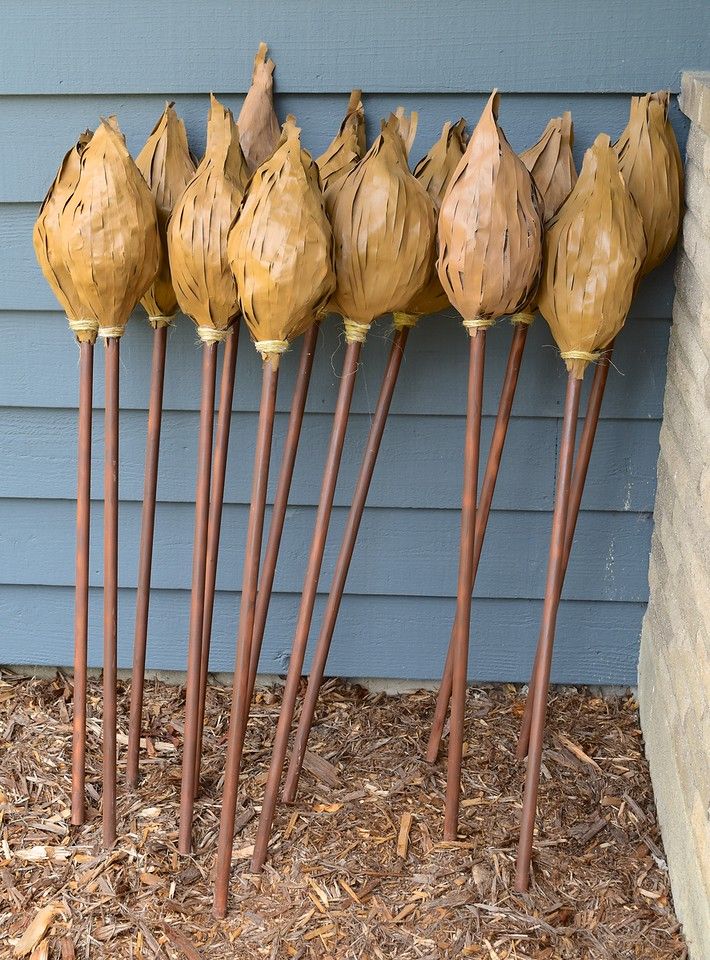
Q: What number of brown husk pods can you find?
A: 13